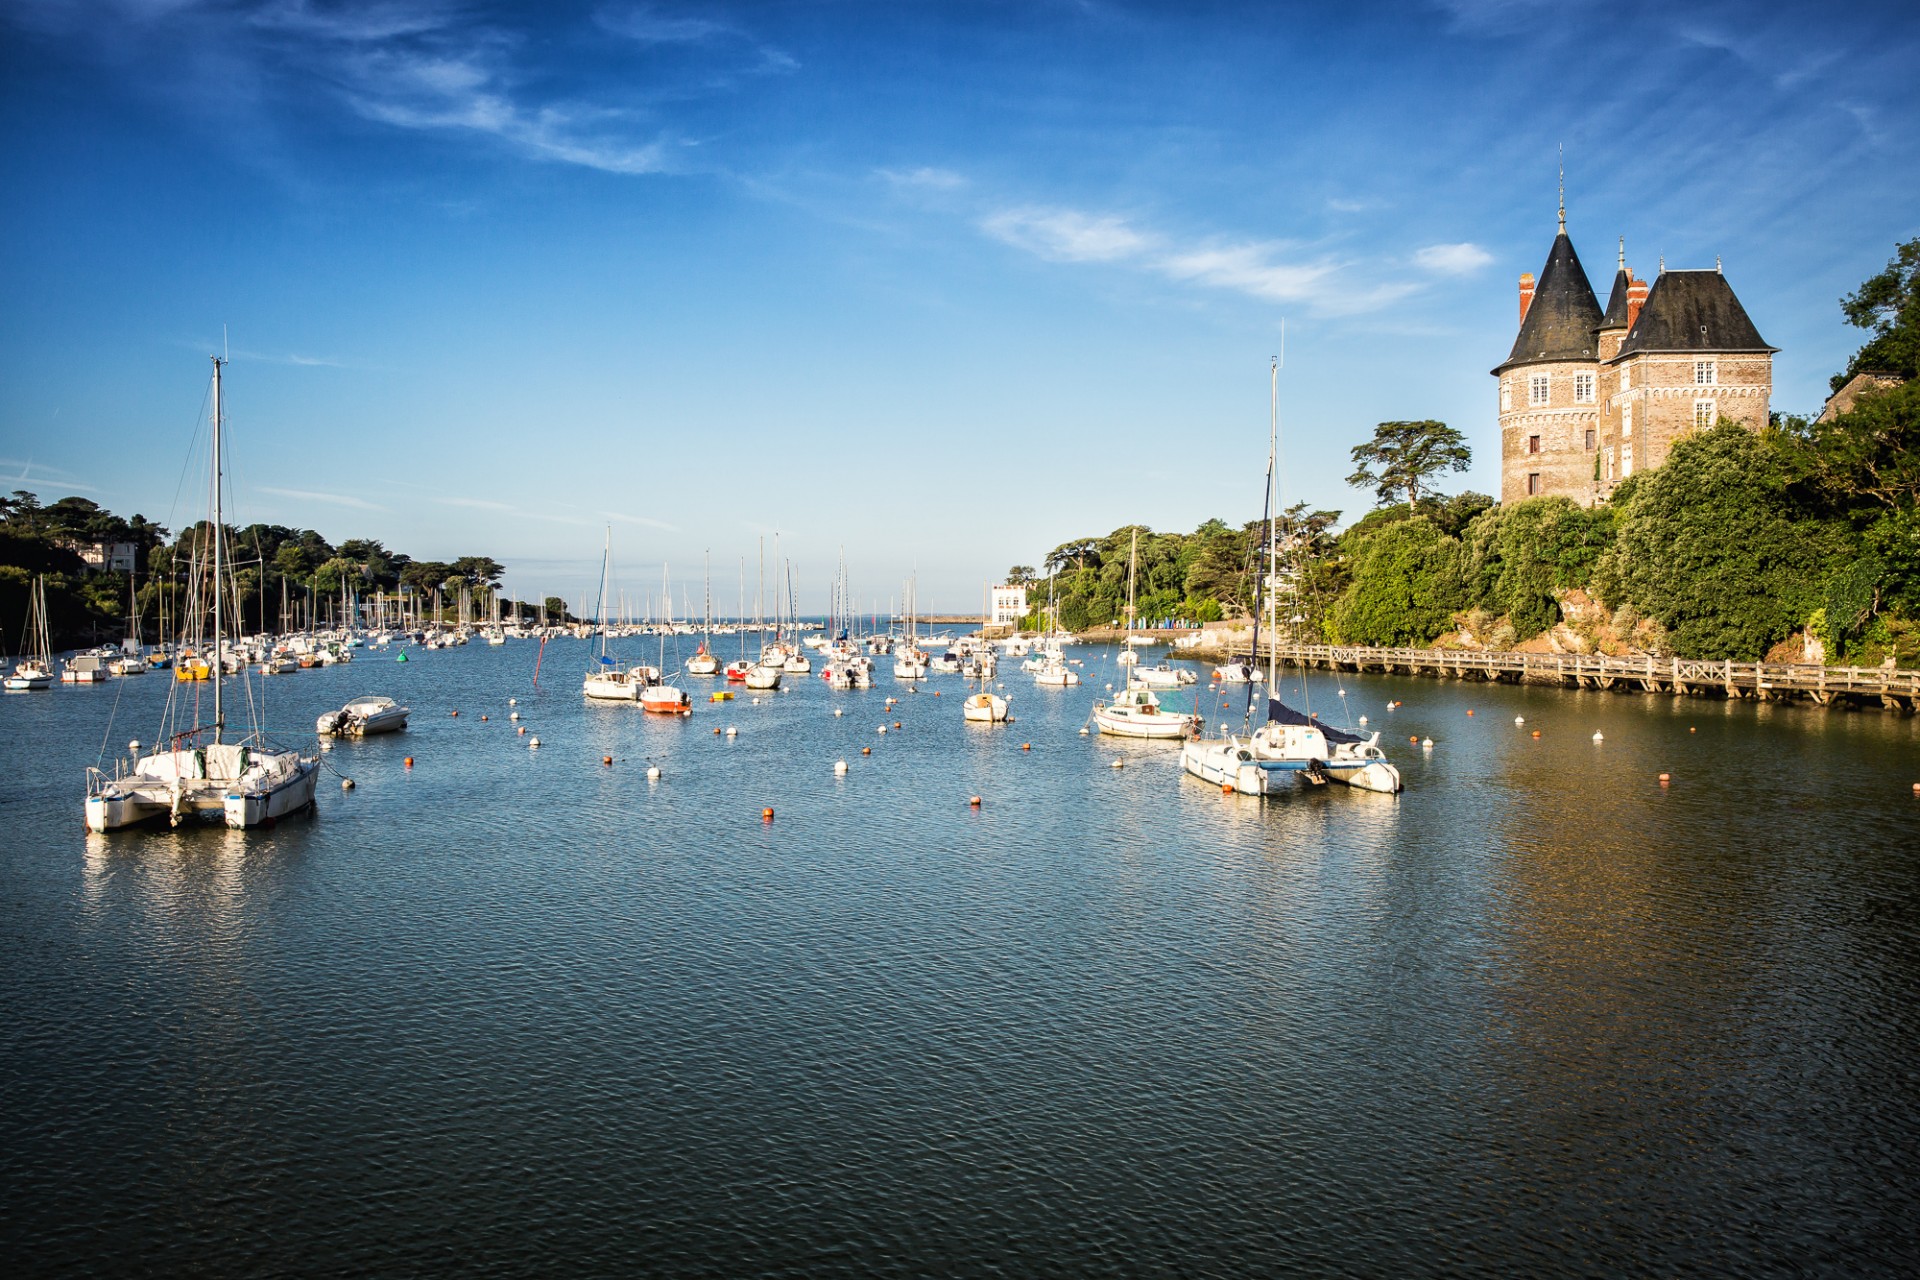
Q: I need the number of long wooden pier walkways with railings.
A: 1